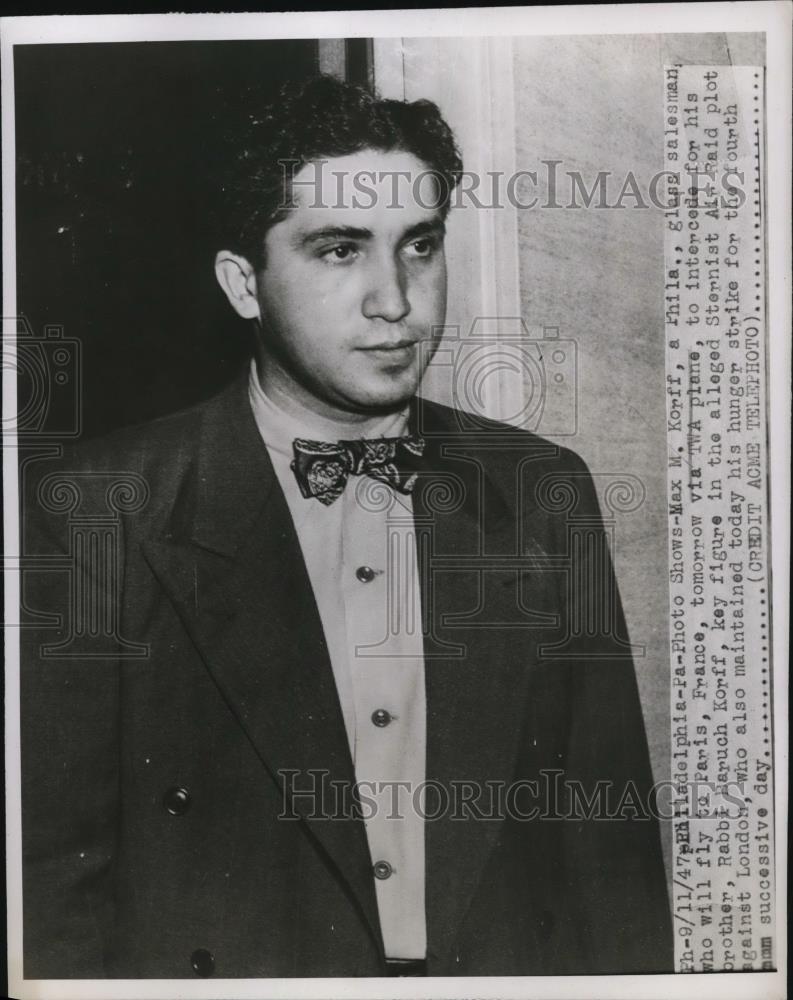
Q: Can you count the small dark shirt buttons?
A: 3